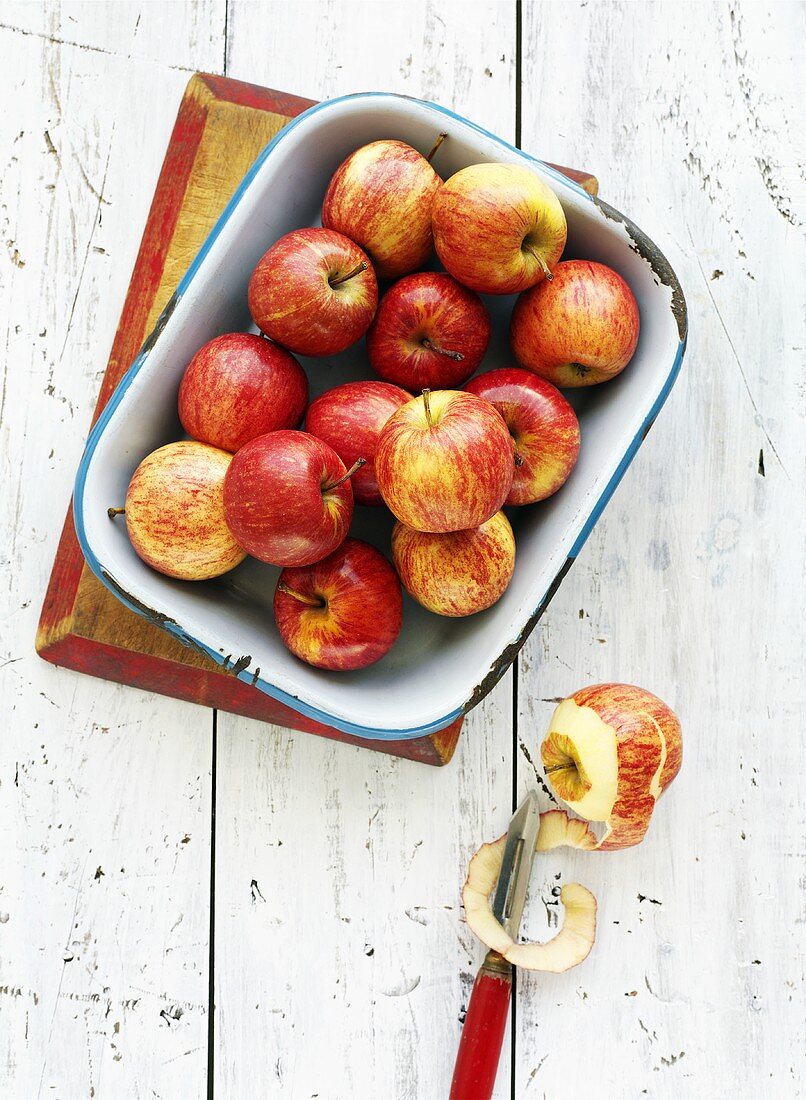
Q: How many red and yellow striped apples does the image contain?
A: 14